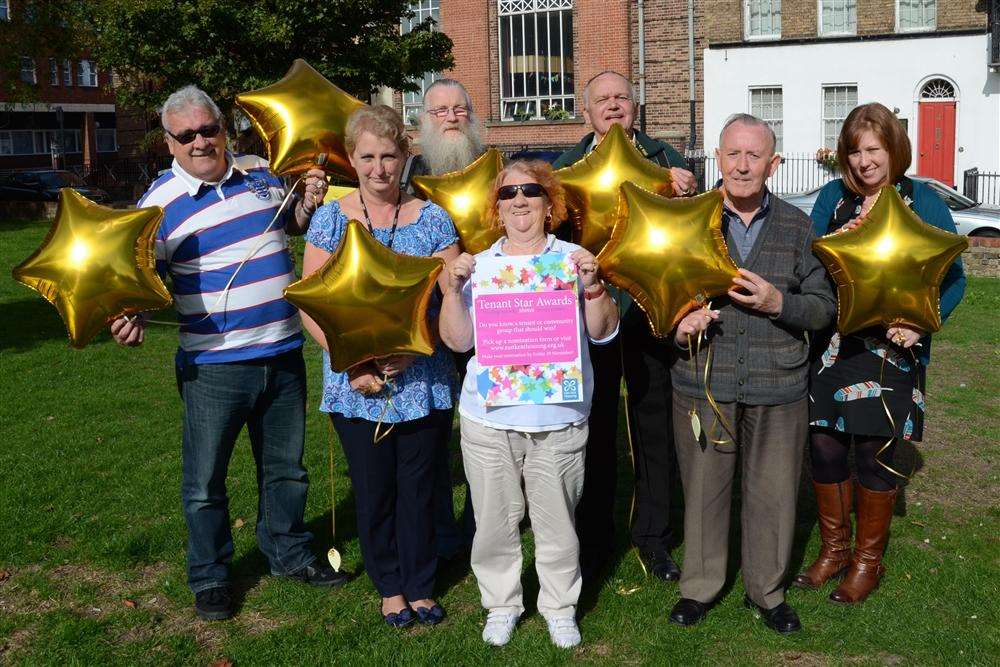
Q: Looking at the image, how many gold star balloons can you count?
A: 7